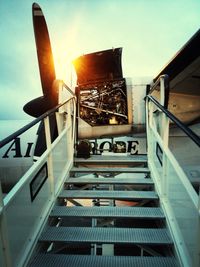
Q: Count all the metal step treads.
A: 7